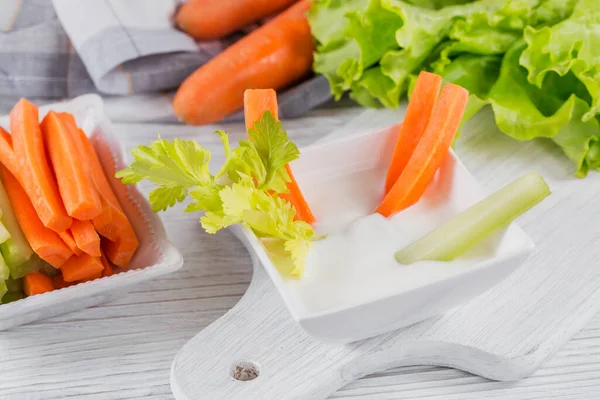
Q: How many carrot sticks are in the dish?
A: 3